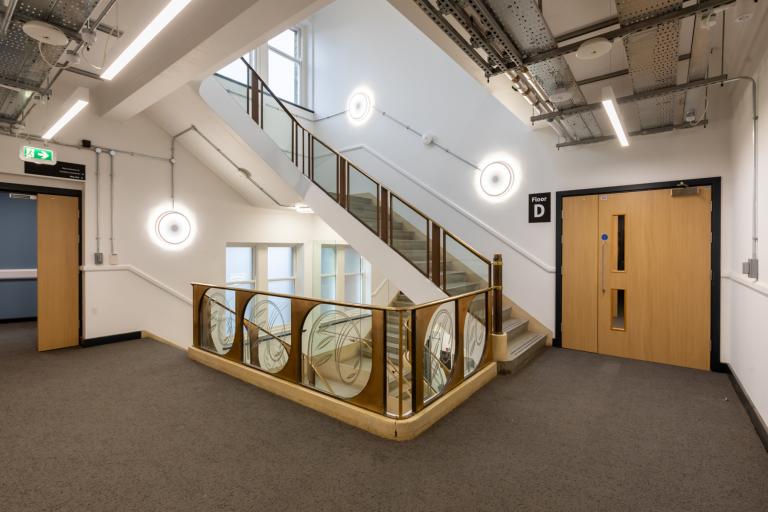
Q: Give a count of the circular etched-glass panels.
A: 5